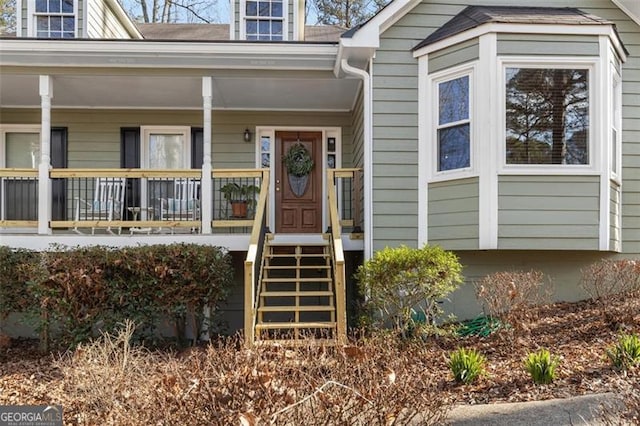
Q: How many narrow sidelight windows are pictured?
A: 2